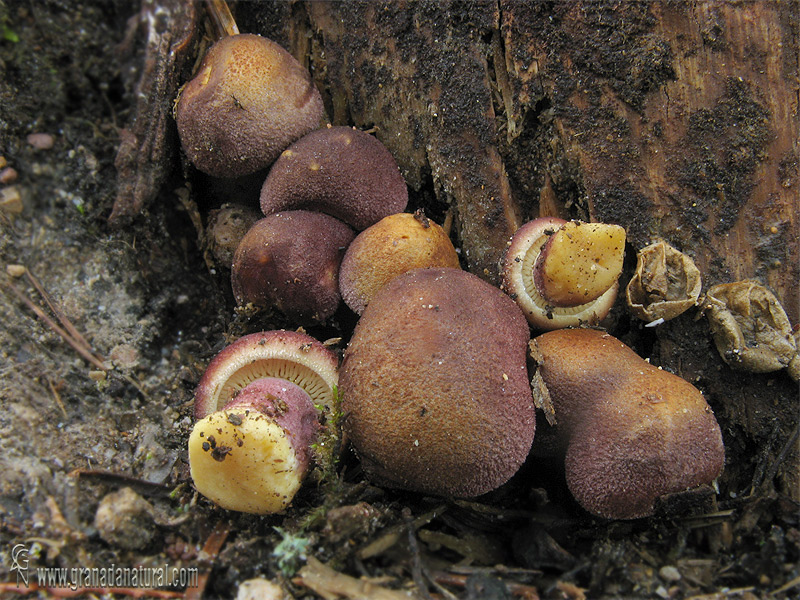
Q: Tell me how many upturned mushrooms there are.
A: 2